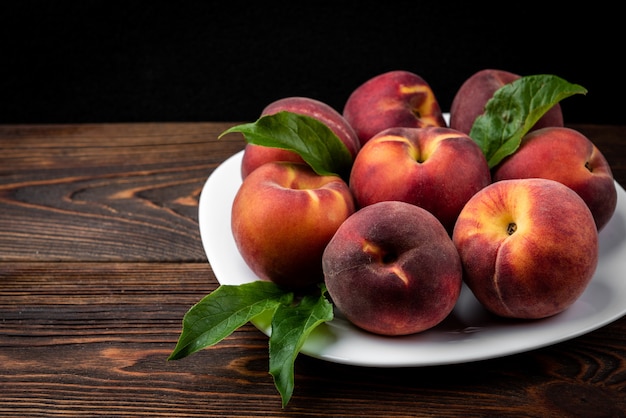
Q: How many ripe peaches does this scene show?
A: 8